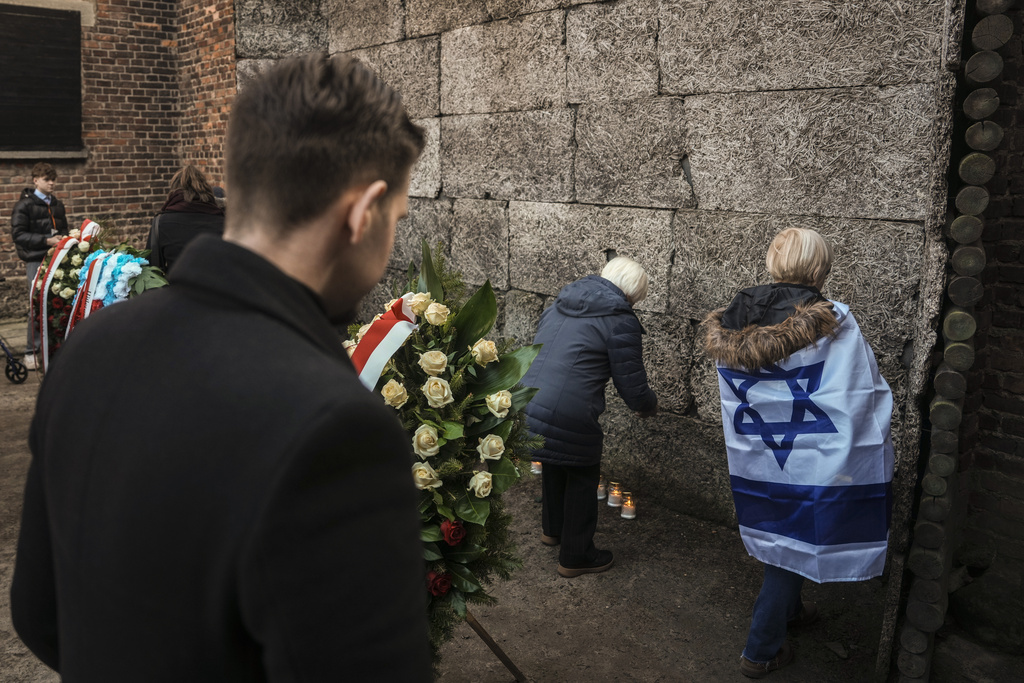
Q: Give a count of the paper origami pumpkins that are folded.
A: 0